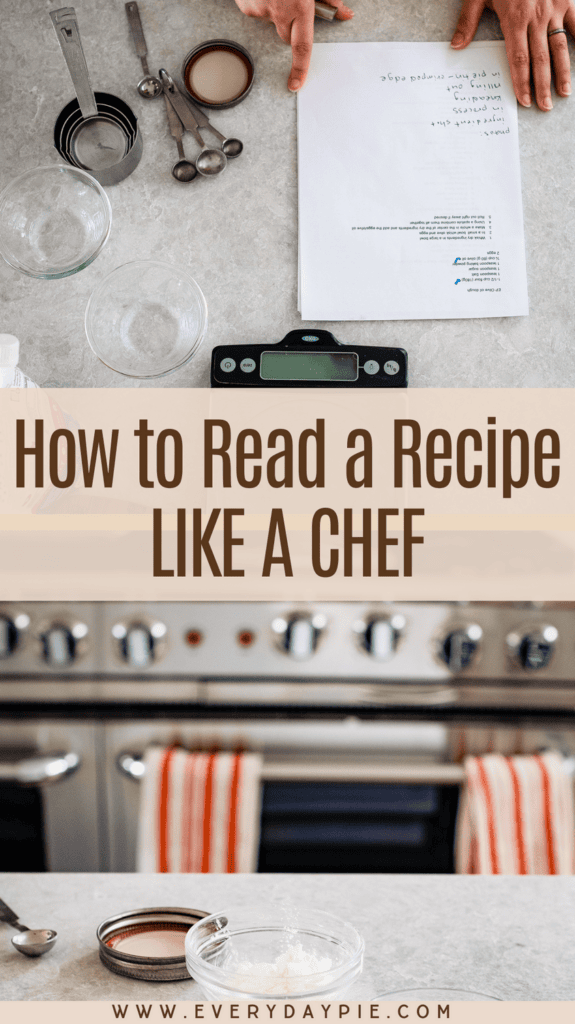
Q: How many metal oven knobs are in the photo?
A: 7